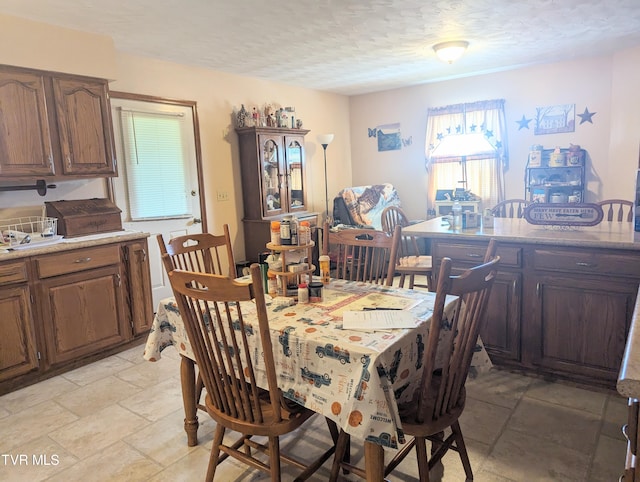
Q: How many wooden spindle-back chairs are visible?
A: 7